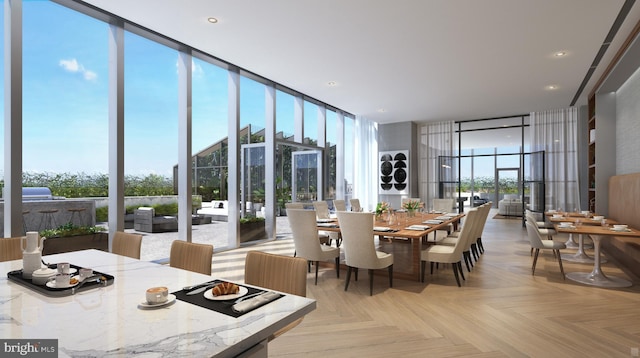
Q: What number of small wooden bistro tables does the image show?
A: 3